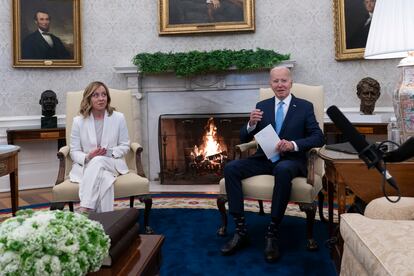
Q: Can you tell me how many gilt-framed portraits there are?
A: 3